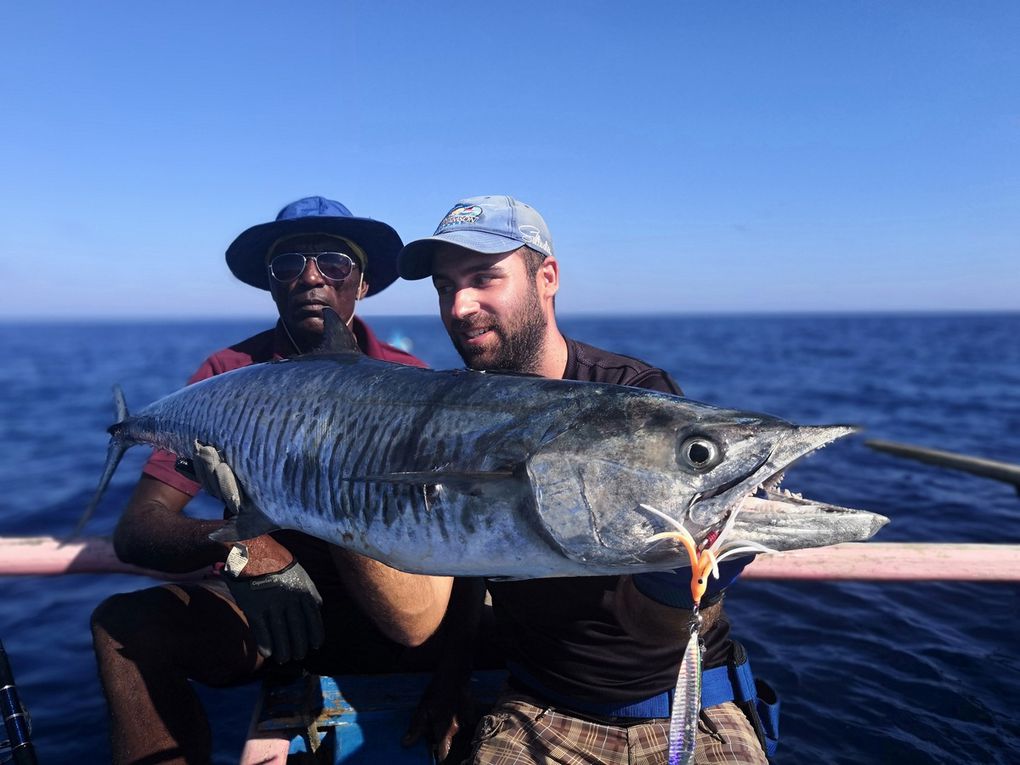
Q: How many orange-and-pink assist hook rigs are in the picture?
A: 1